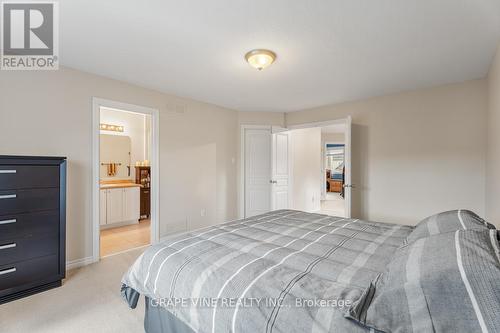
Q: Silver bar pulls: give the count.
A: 5